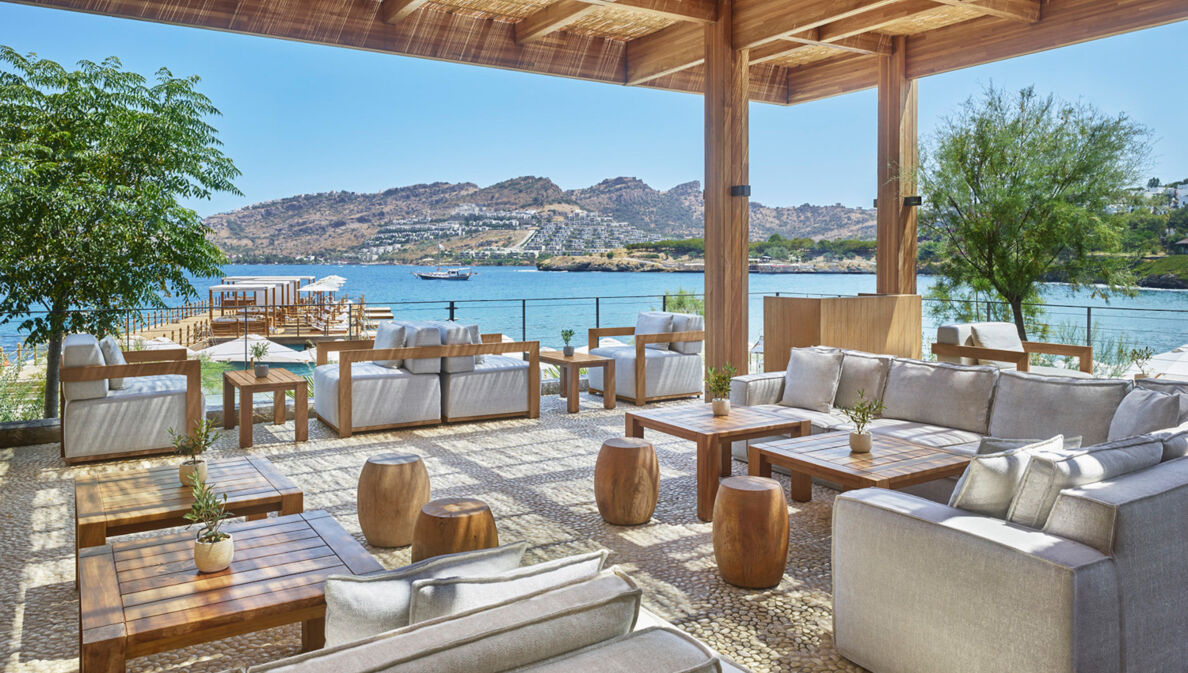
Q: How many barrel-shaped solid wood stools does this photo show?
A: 4